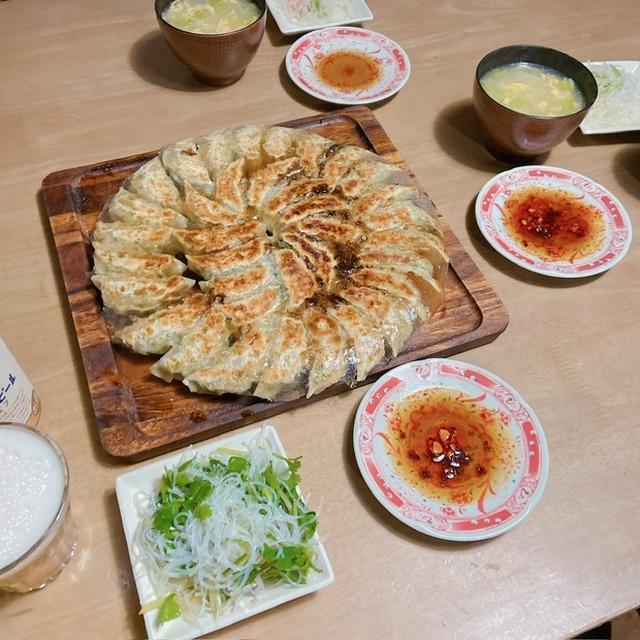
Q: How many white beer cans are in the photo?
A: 1